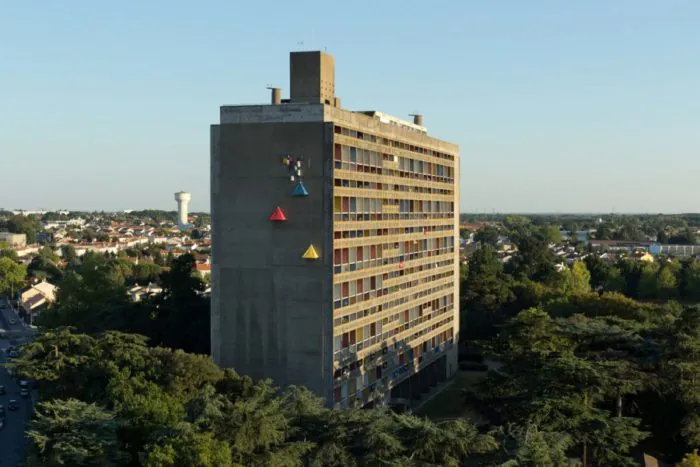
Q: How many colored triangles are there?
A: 3